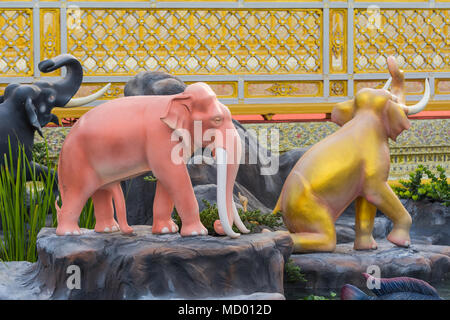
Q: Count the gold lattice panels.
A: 3